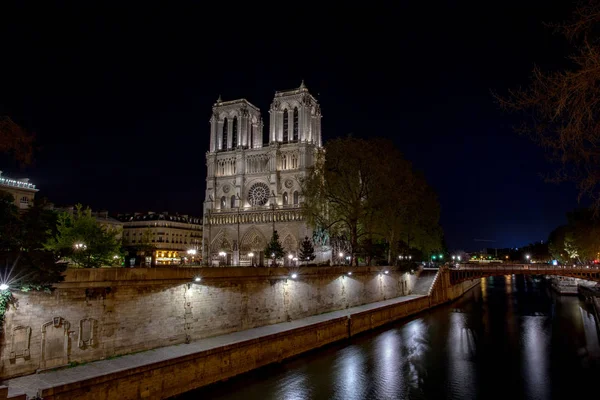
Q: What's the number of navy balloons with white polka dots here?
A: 0